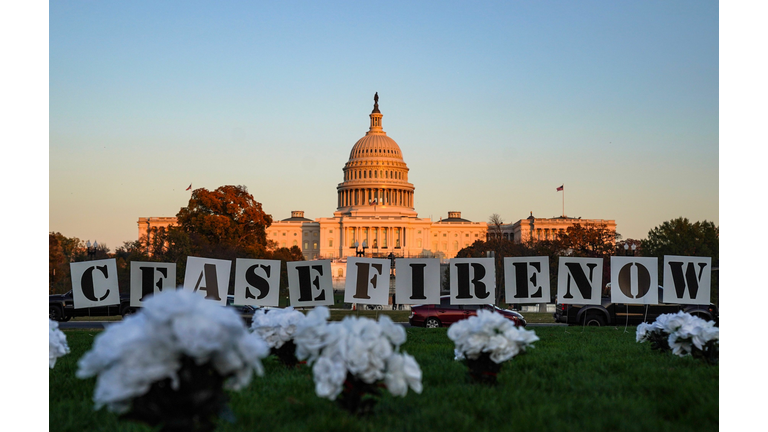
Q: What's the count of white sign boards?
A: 12